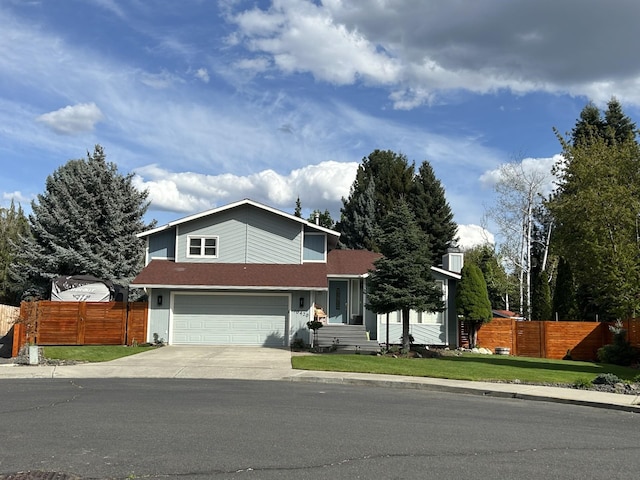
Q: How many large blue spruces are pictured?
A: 1